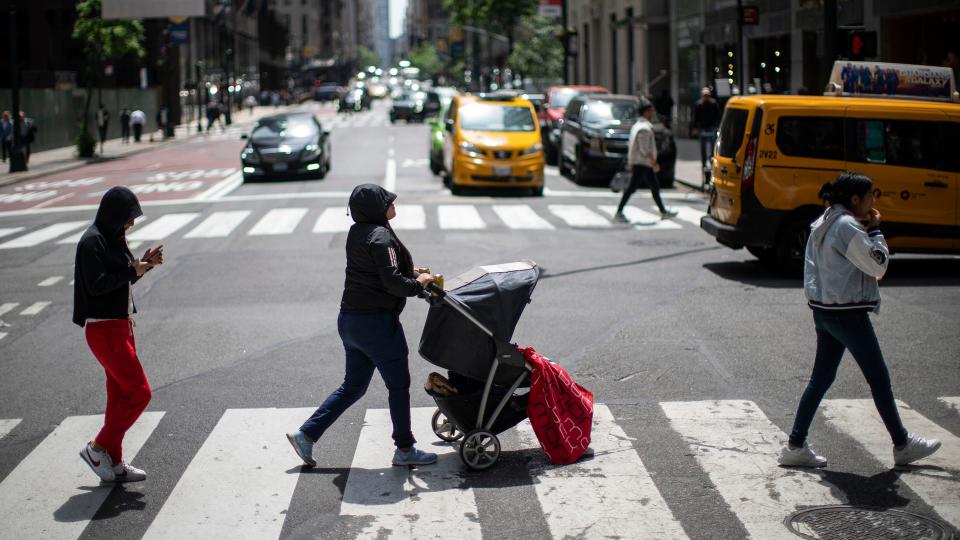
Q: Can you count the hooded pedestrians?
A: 2